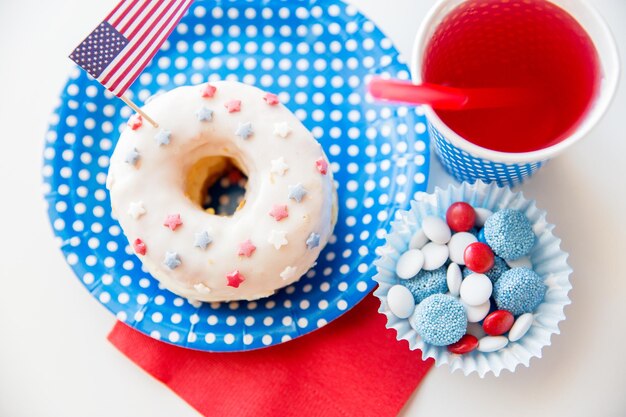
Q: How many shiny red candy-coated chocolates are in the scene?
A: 4